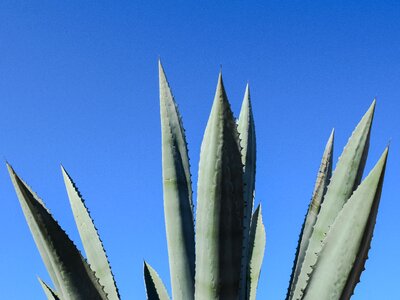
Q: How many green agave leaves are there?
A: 11